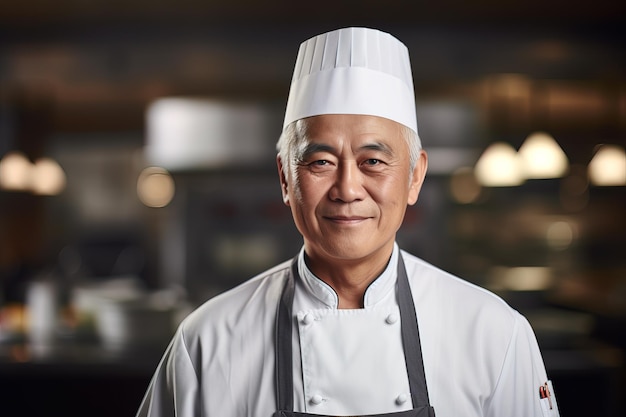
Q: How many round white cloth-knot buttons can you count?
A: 4